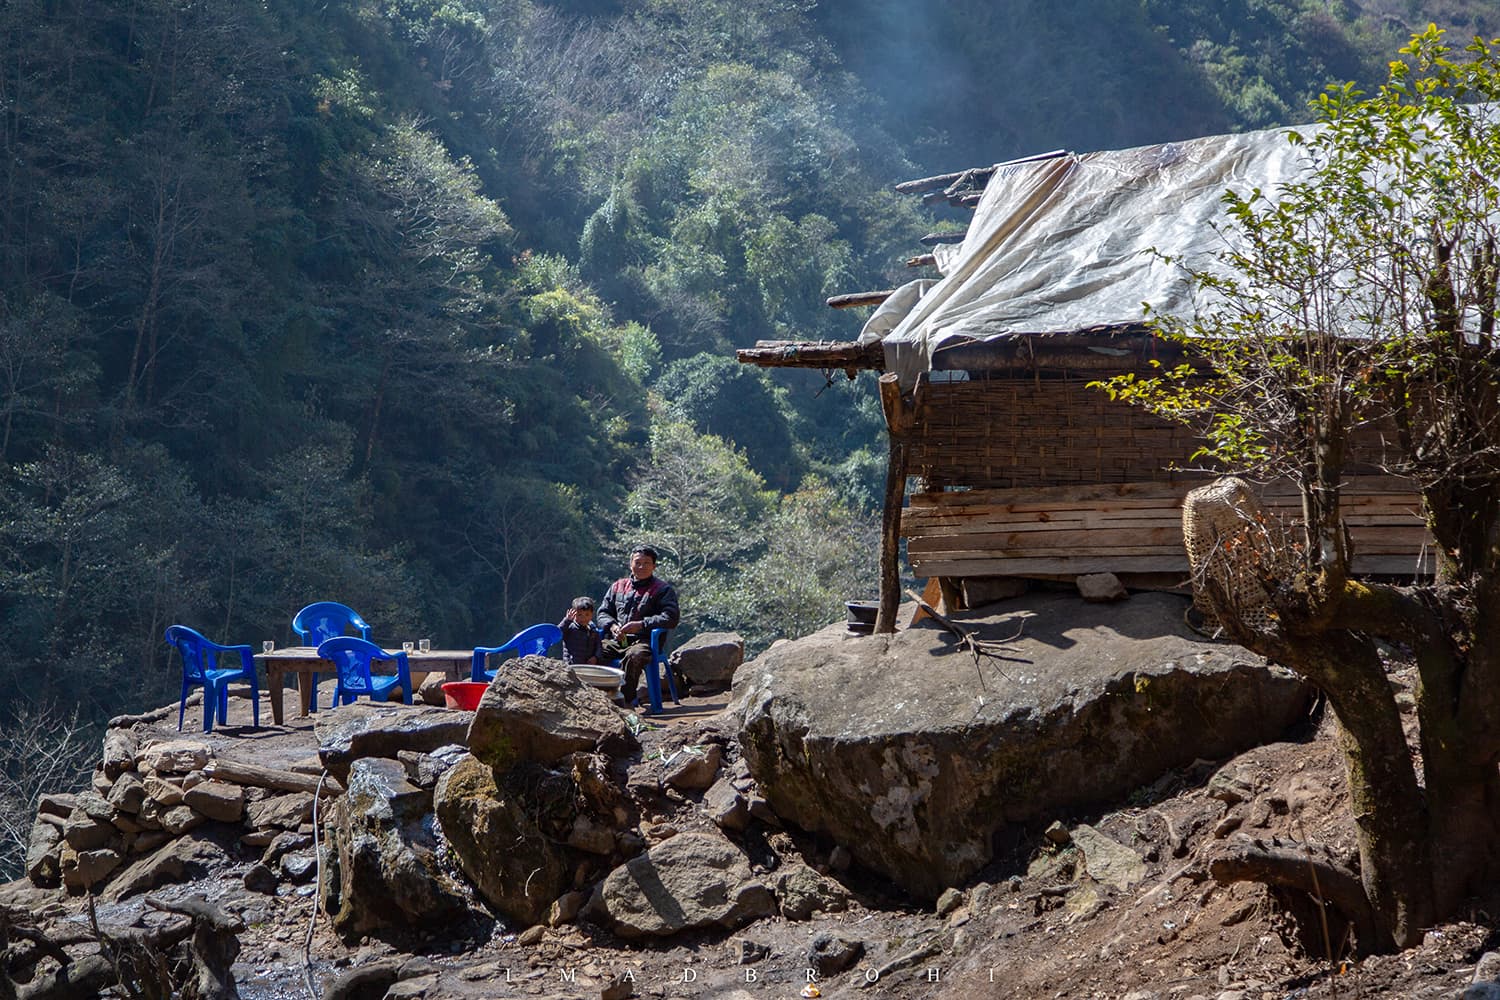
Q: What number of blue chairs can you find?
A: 5